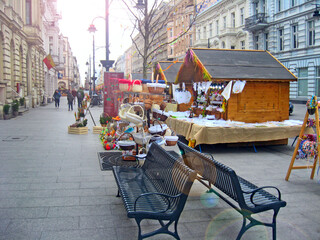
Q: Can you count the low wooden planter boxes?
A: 2